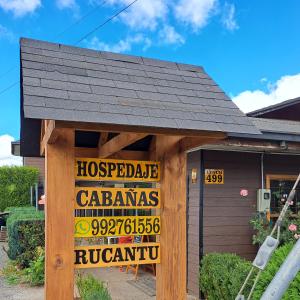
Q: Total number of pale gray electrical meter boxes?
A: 1